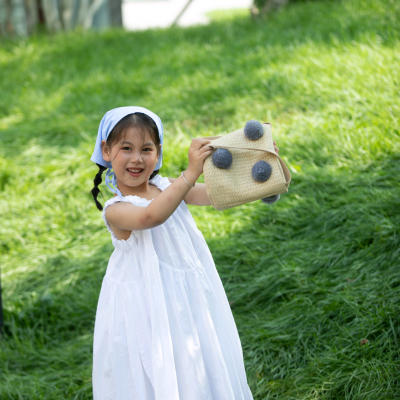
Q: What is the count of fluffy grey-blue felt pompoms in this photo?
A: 4